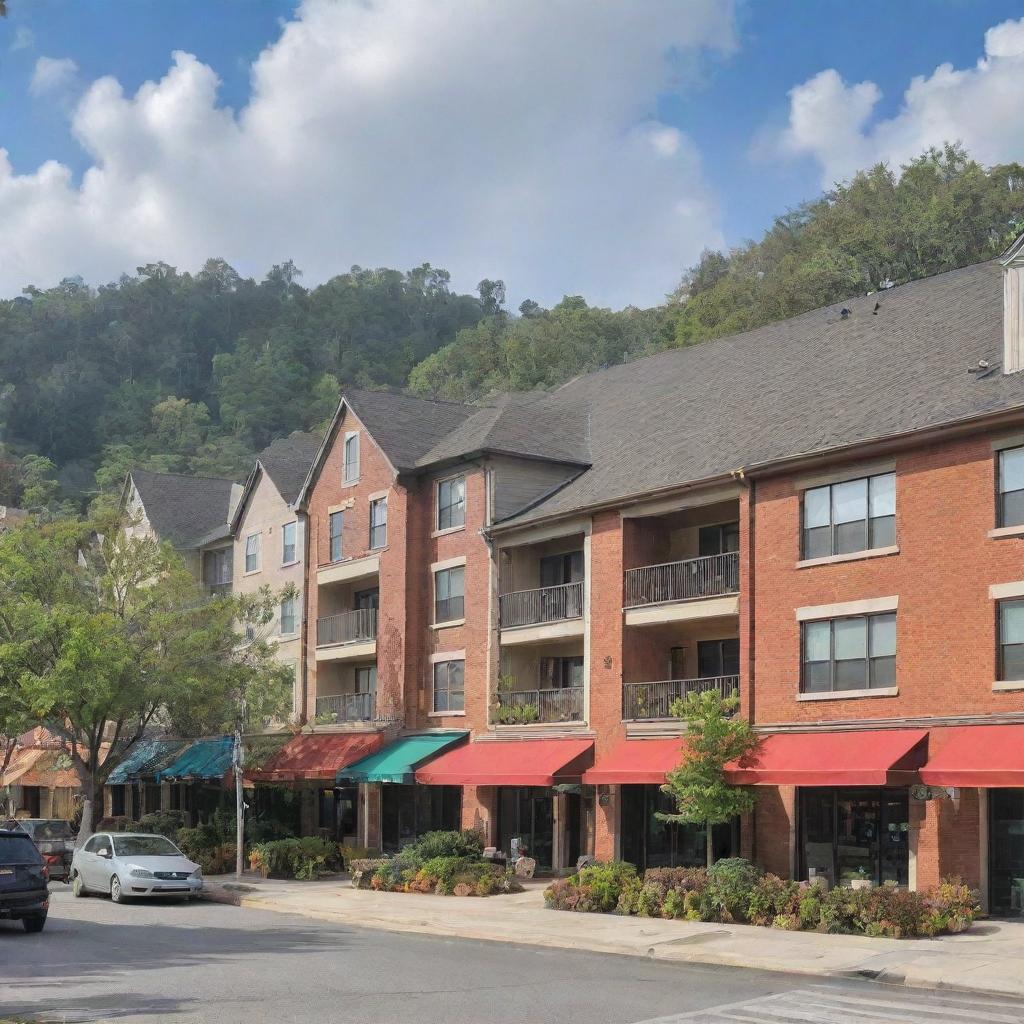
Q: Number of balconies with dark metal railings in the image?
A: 6